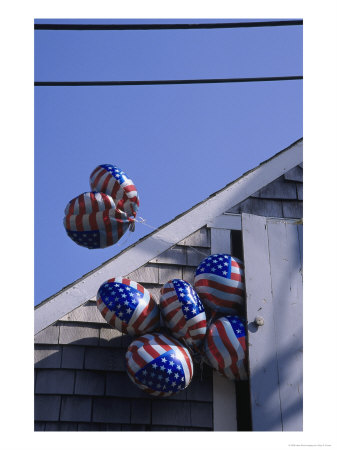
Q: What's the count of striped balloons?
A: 7